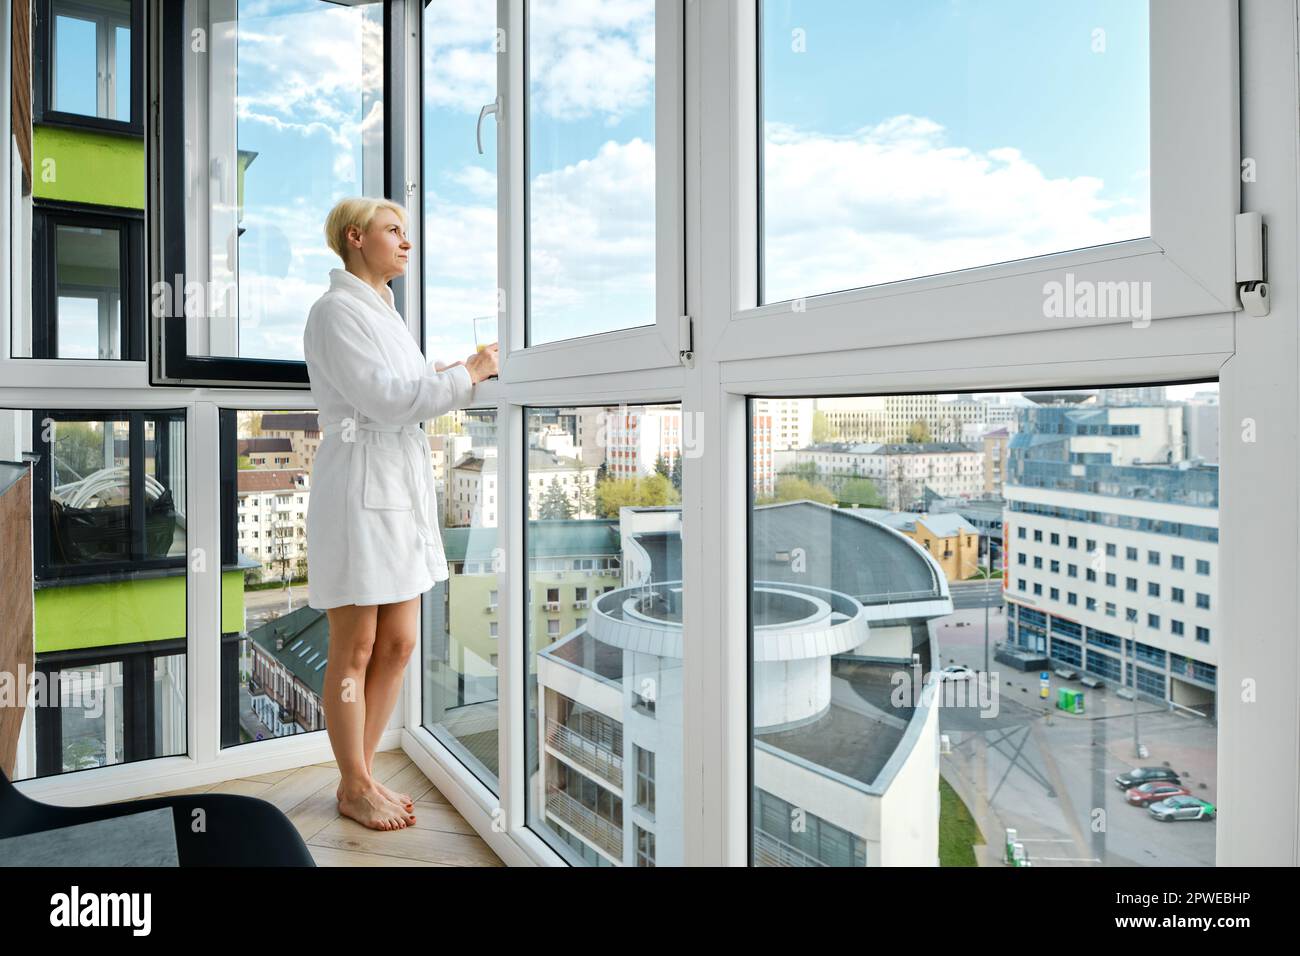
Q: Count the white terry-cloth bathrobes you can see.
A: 1